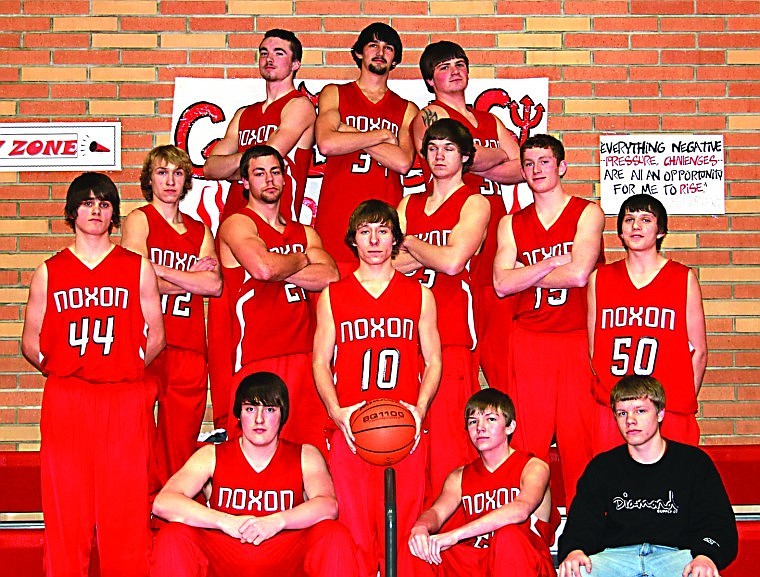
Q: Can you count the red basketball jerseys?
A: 12